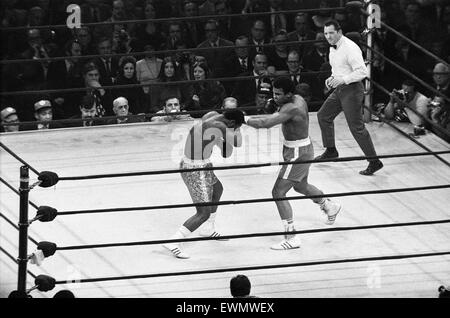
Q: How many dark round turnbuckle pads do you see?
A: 4